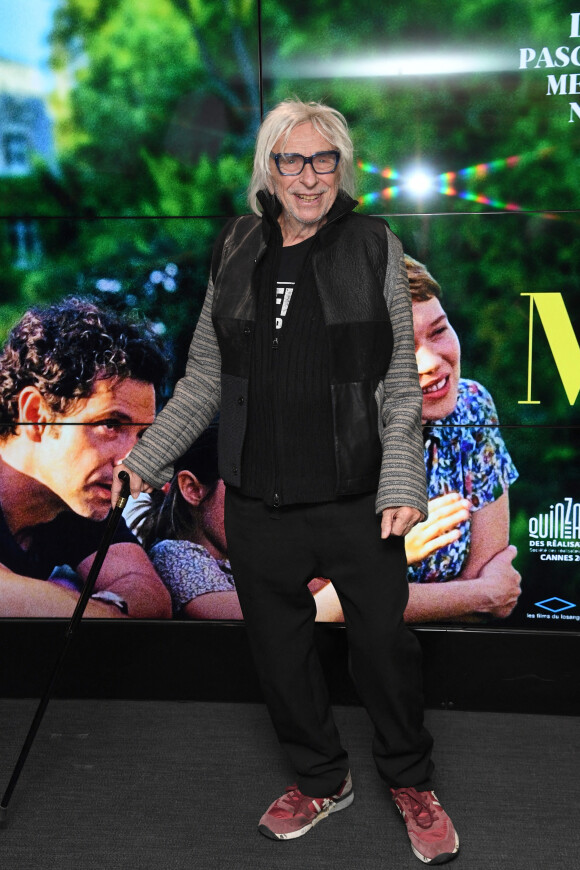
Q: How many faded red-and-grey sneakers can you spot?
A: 2